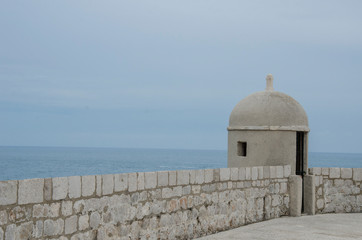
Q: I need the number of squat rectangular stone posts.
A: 2